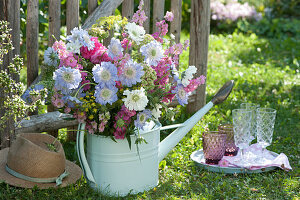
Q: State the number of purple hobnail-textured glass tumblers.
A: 2